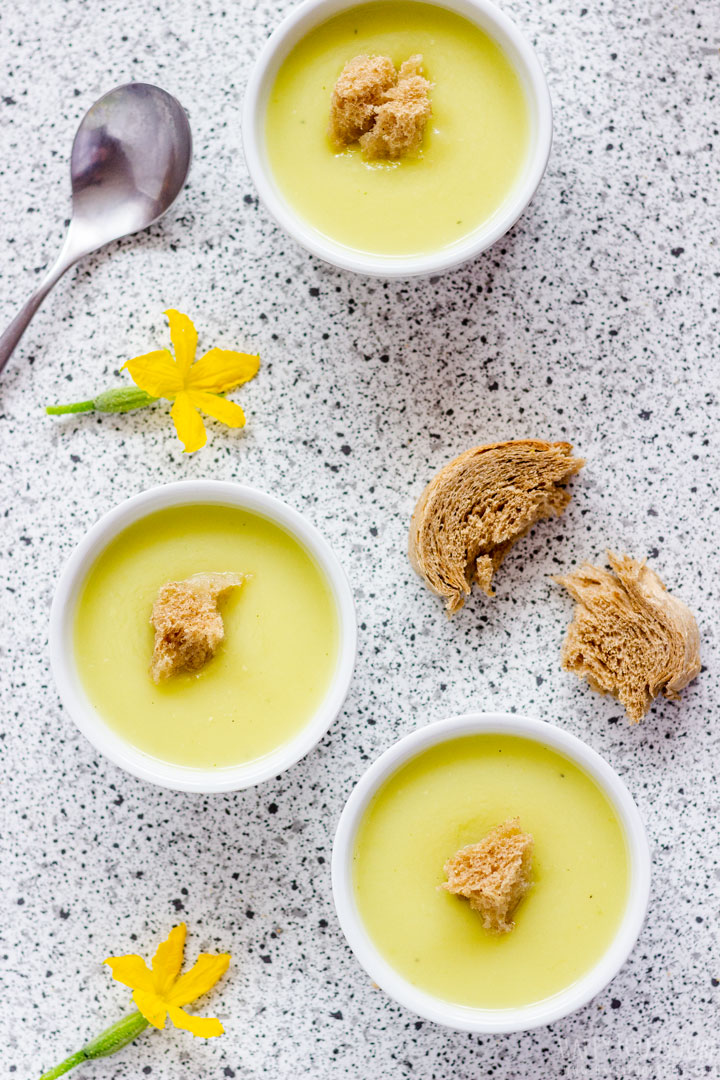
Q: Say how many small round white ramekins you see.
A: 3